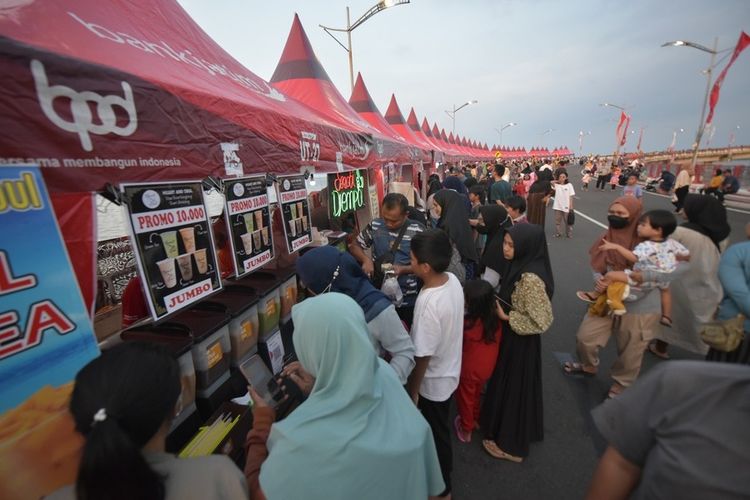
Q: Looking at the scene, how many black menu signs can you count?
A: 3